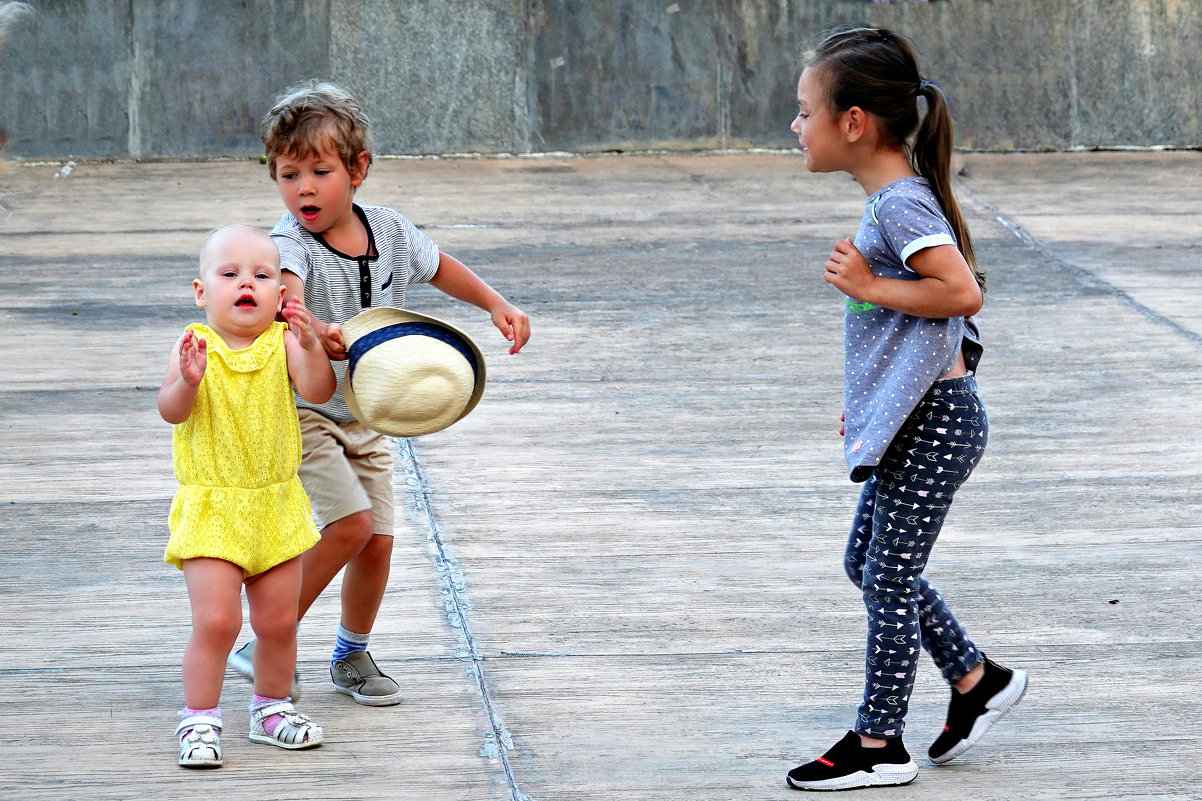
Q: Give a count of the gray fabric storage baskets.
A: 0